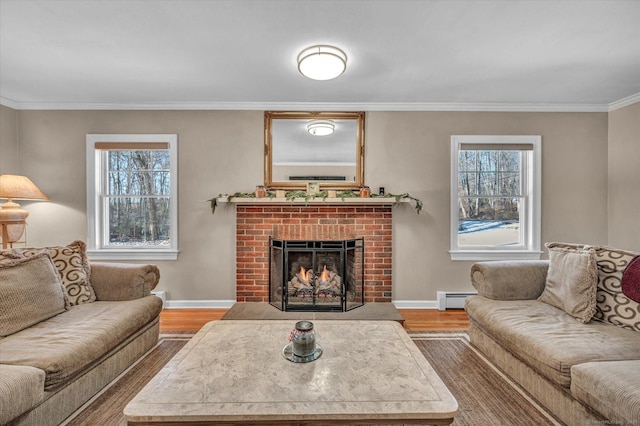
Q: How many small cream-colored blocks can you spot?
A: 2